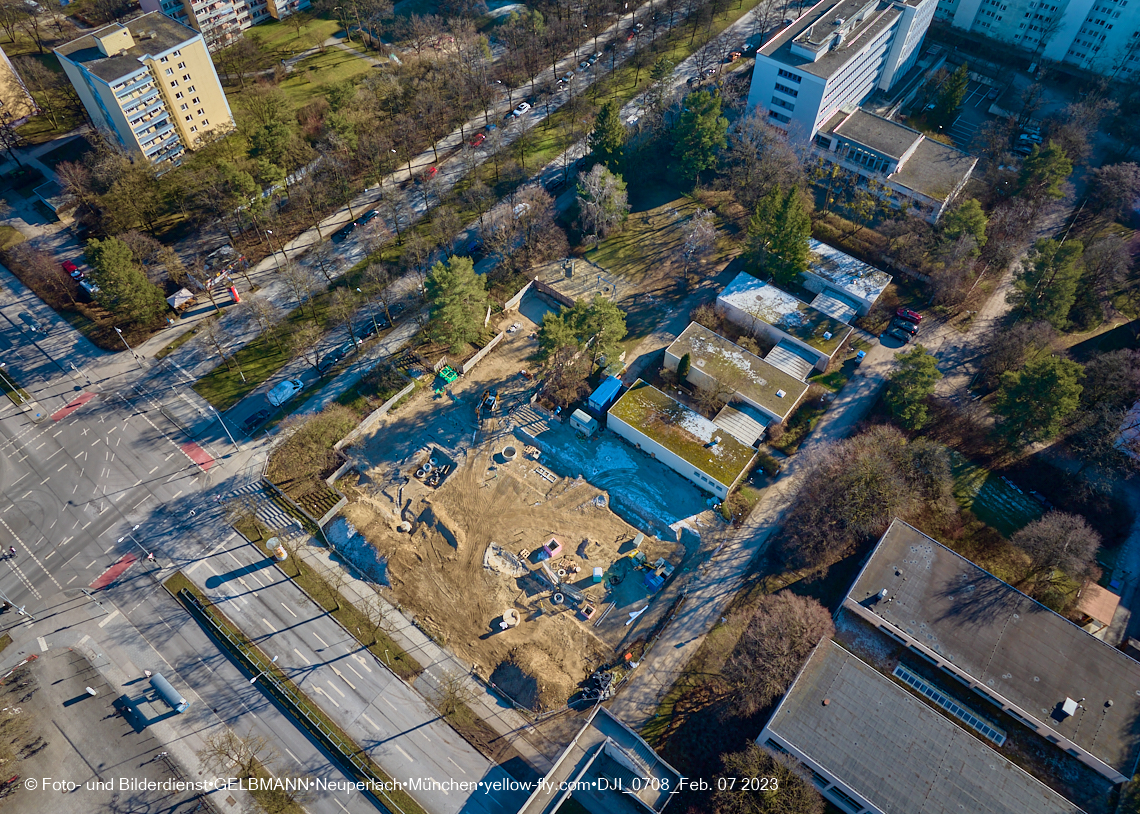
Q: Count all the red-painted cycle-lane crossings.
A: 3